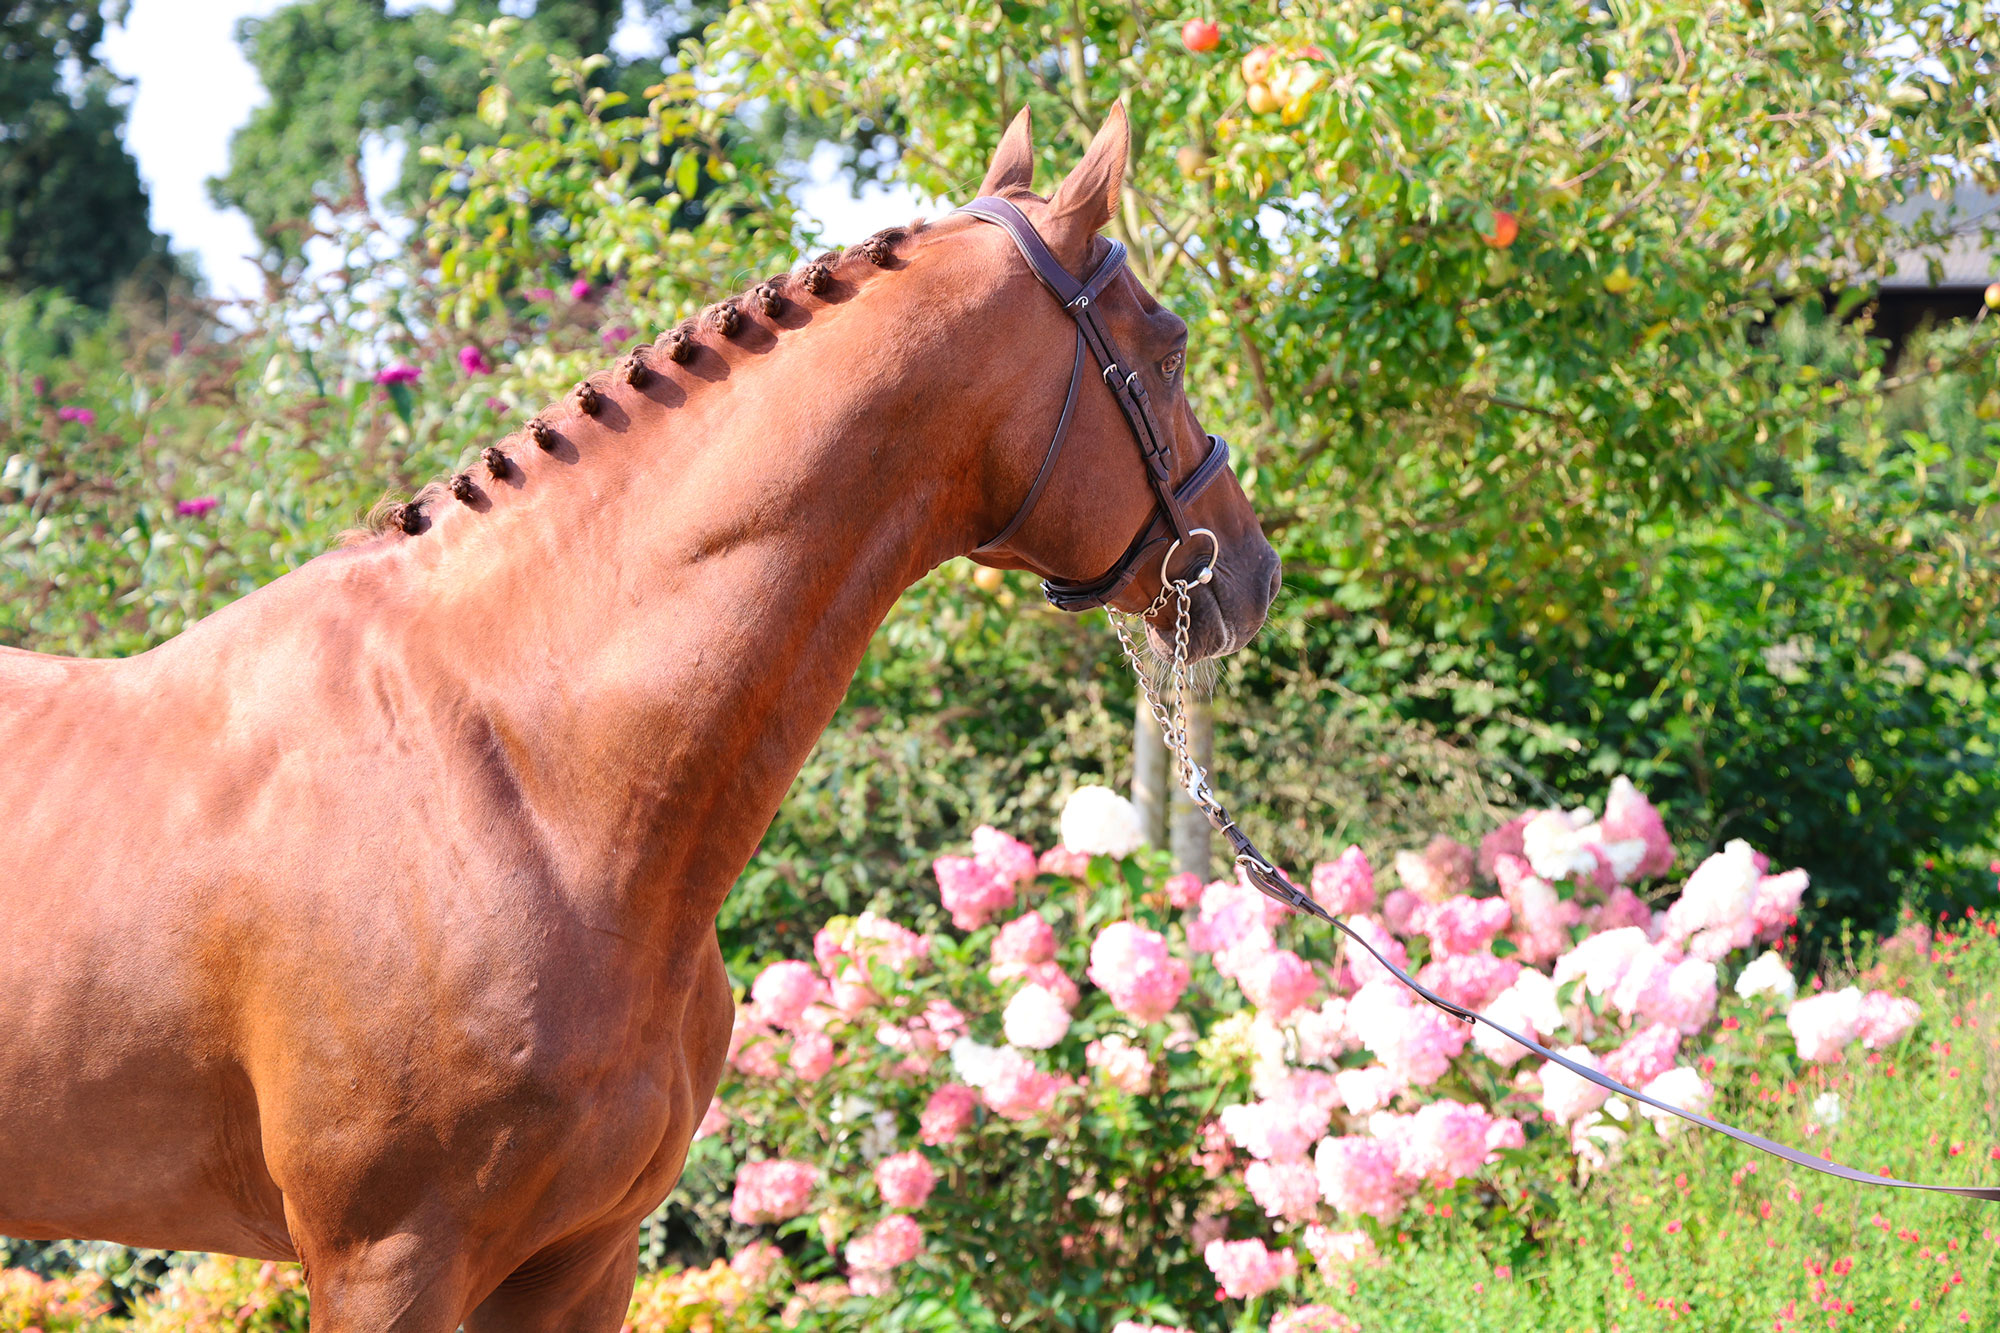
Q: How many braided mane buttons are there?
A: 11